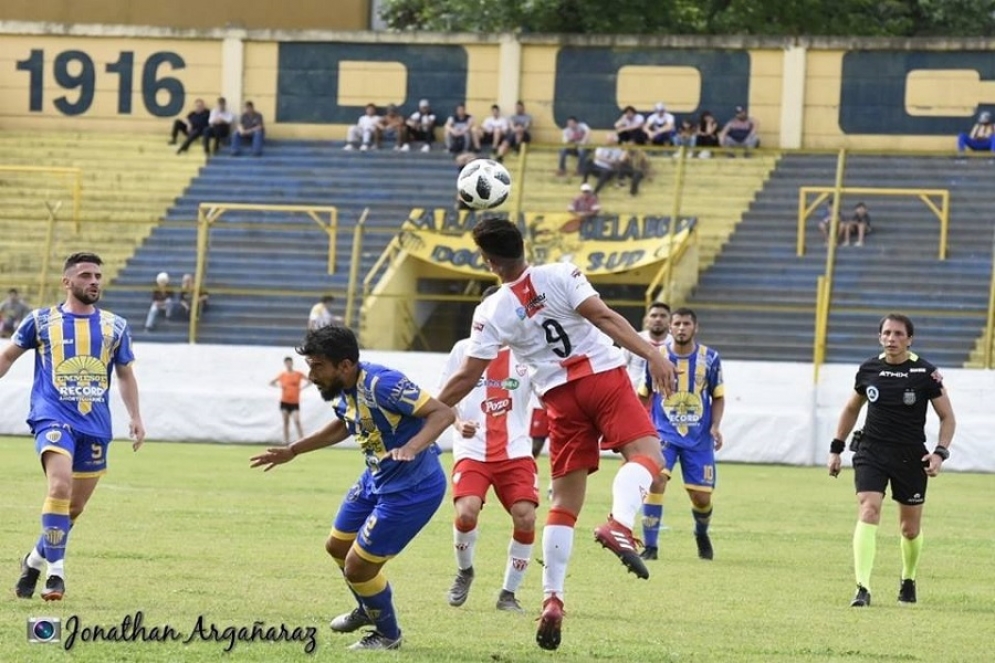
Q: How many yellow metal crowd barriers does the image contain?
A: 3